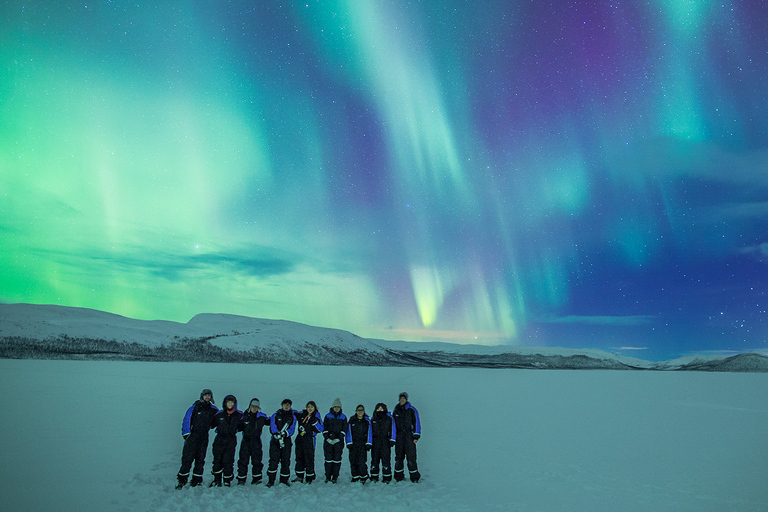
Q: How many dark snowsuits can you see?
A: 9